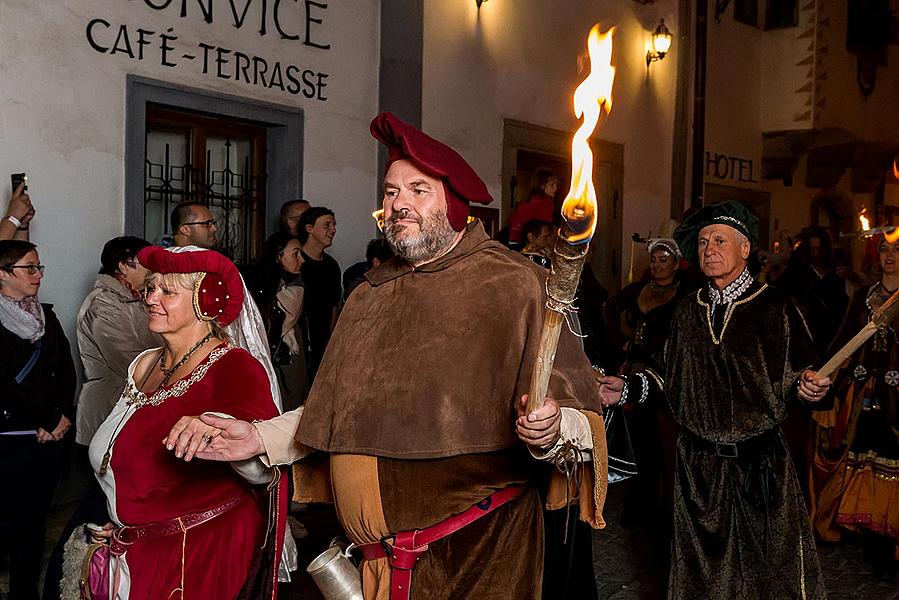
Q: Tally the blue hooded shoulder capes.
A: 0